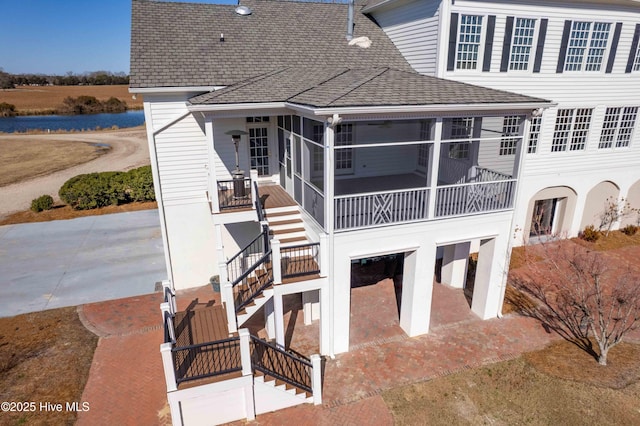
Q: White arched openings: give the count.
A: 3